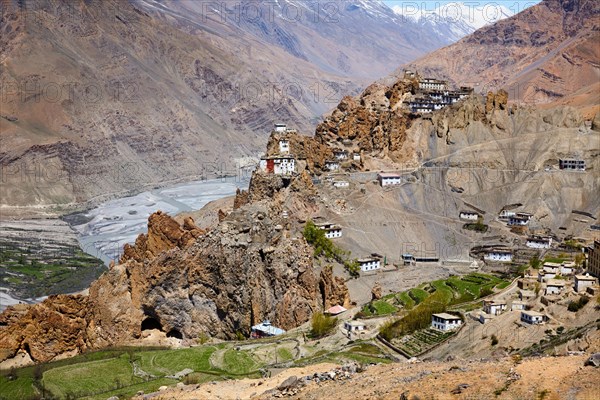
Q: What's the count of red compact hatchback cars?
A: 0